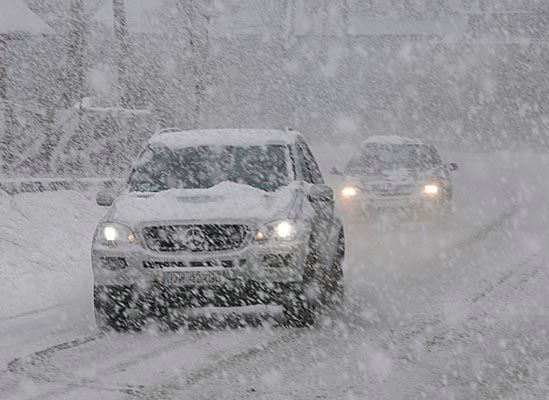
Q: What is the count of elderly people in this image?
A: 0